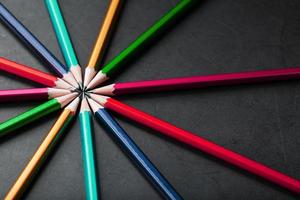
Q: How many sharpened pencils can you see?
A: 12